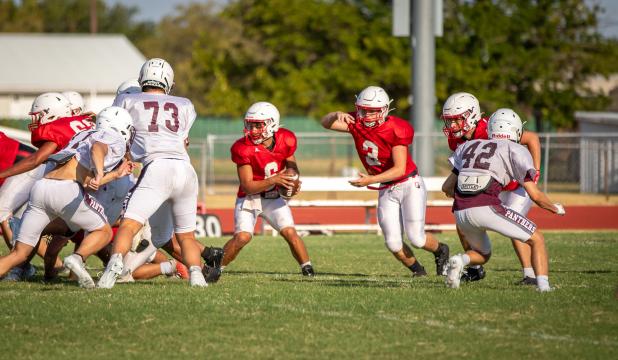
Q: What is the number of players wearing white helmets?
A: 9